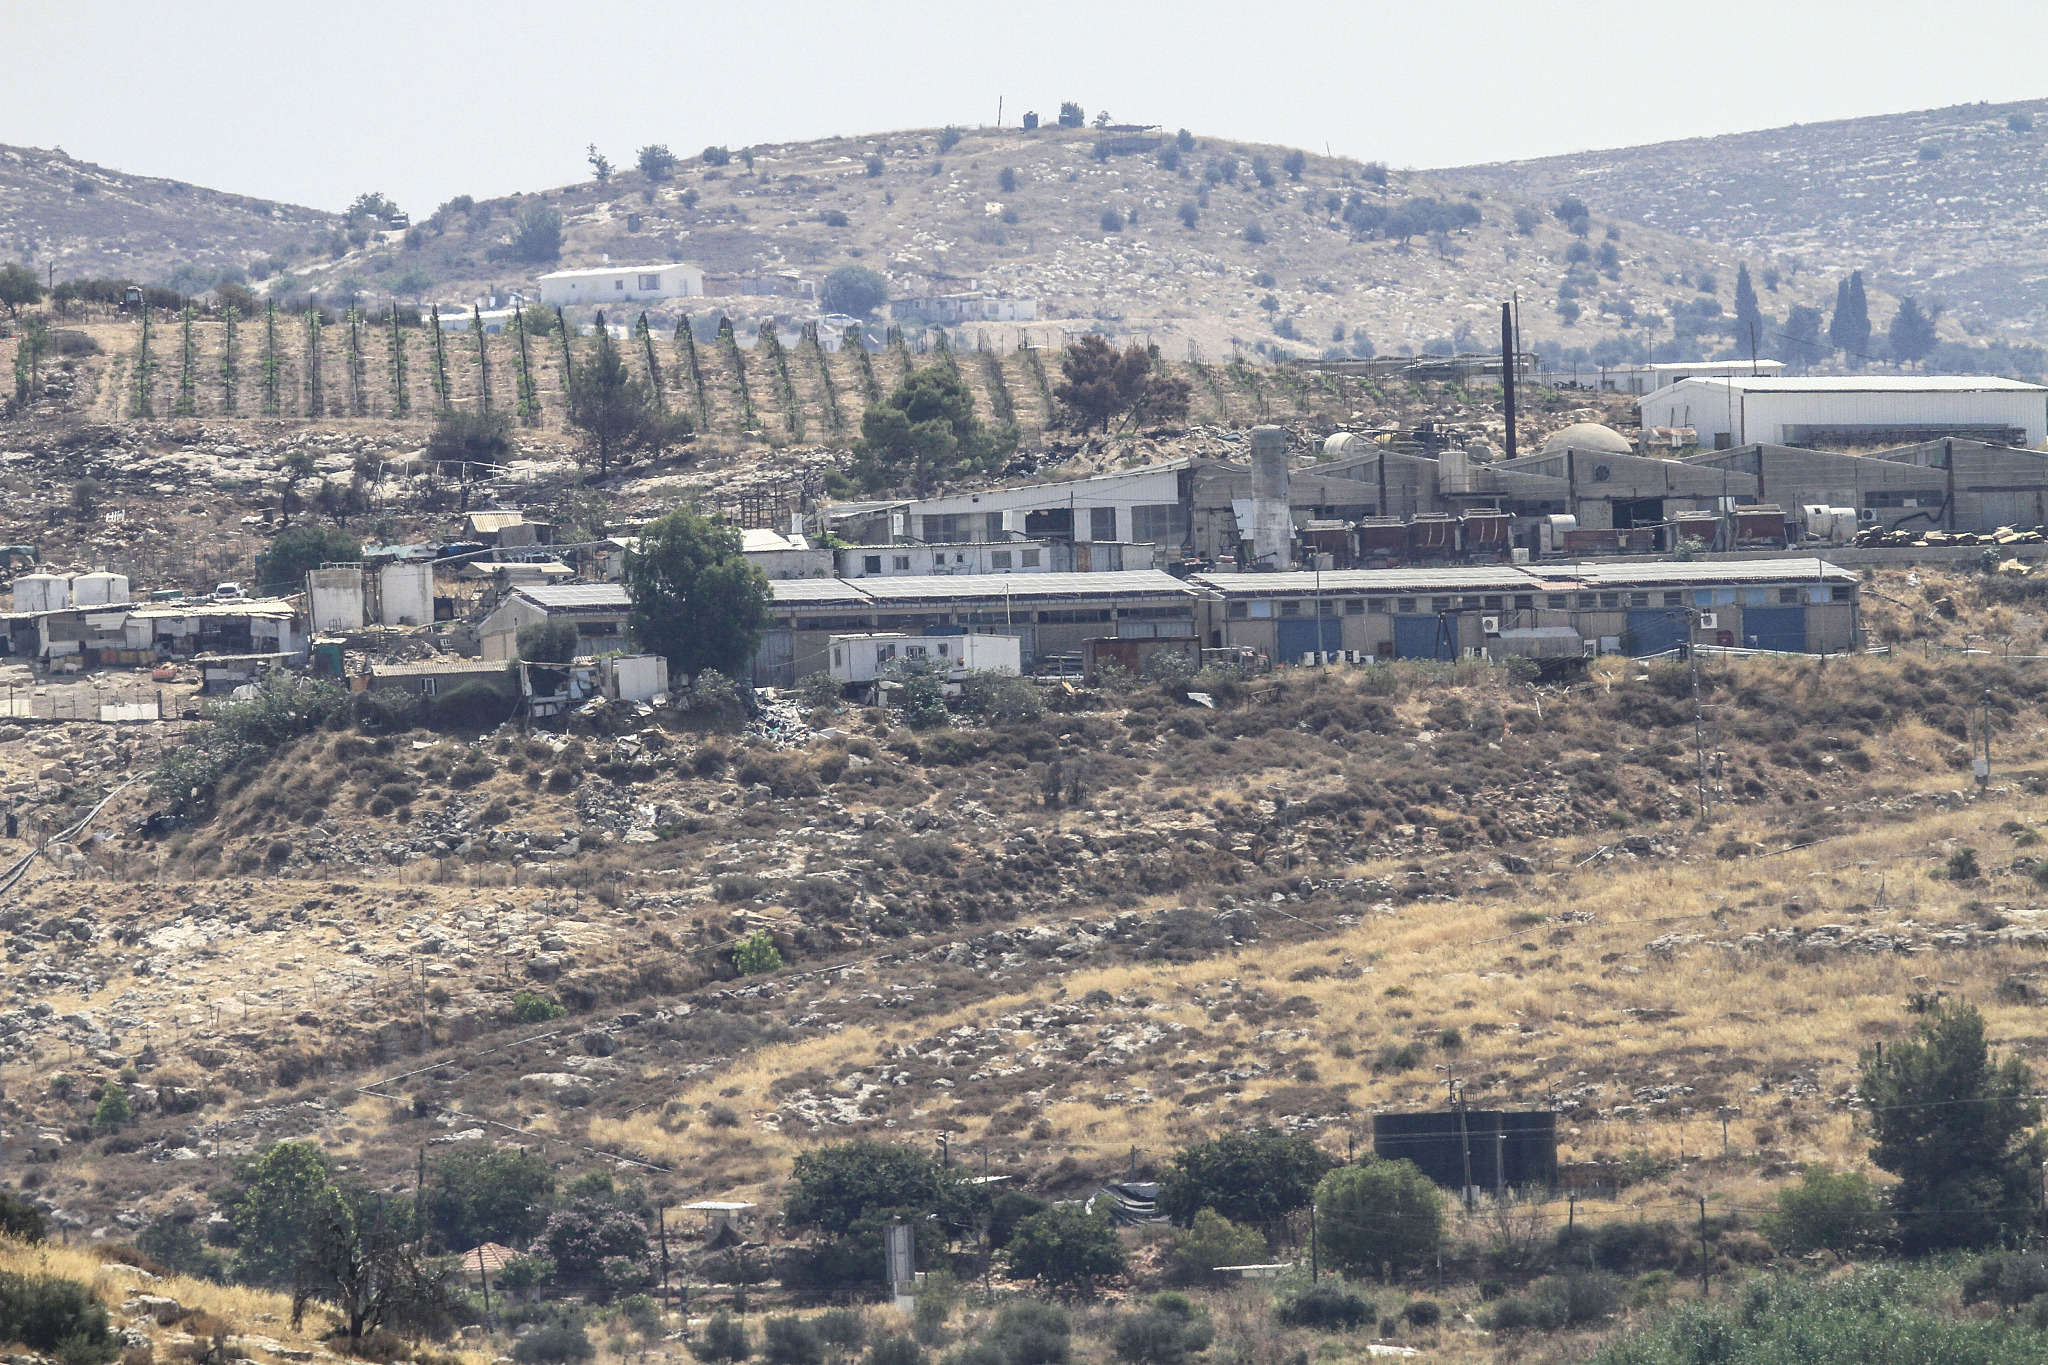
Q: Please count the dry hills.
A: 3